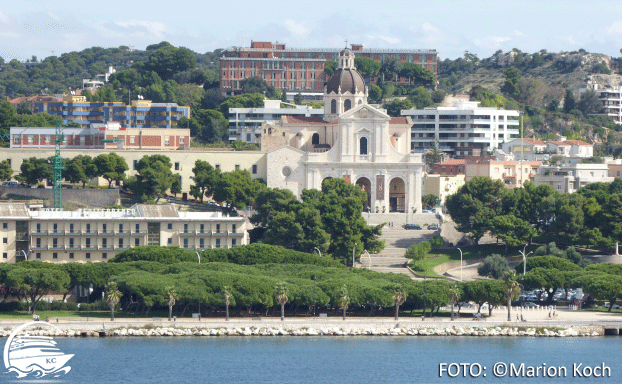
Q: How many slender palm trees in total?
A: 8